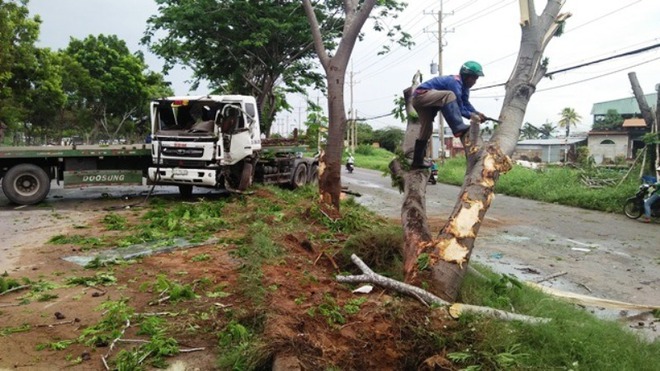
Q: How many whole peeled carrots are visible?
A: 0